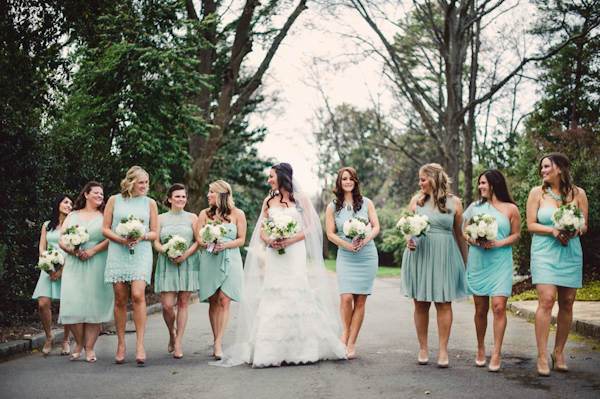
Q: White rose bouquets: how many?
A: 10